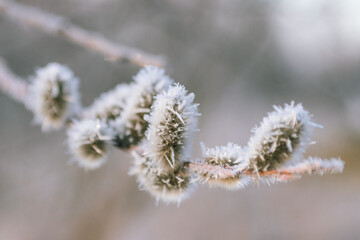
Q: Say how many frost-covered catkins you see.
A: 8